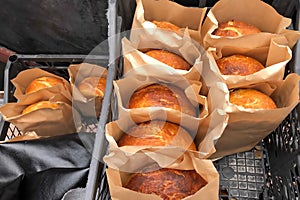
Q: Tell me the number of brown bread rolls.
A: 11